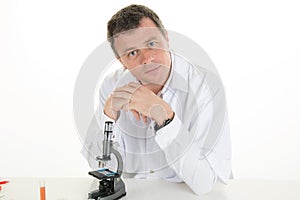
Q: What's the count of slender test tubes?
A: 1